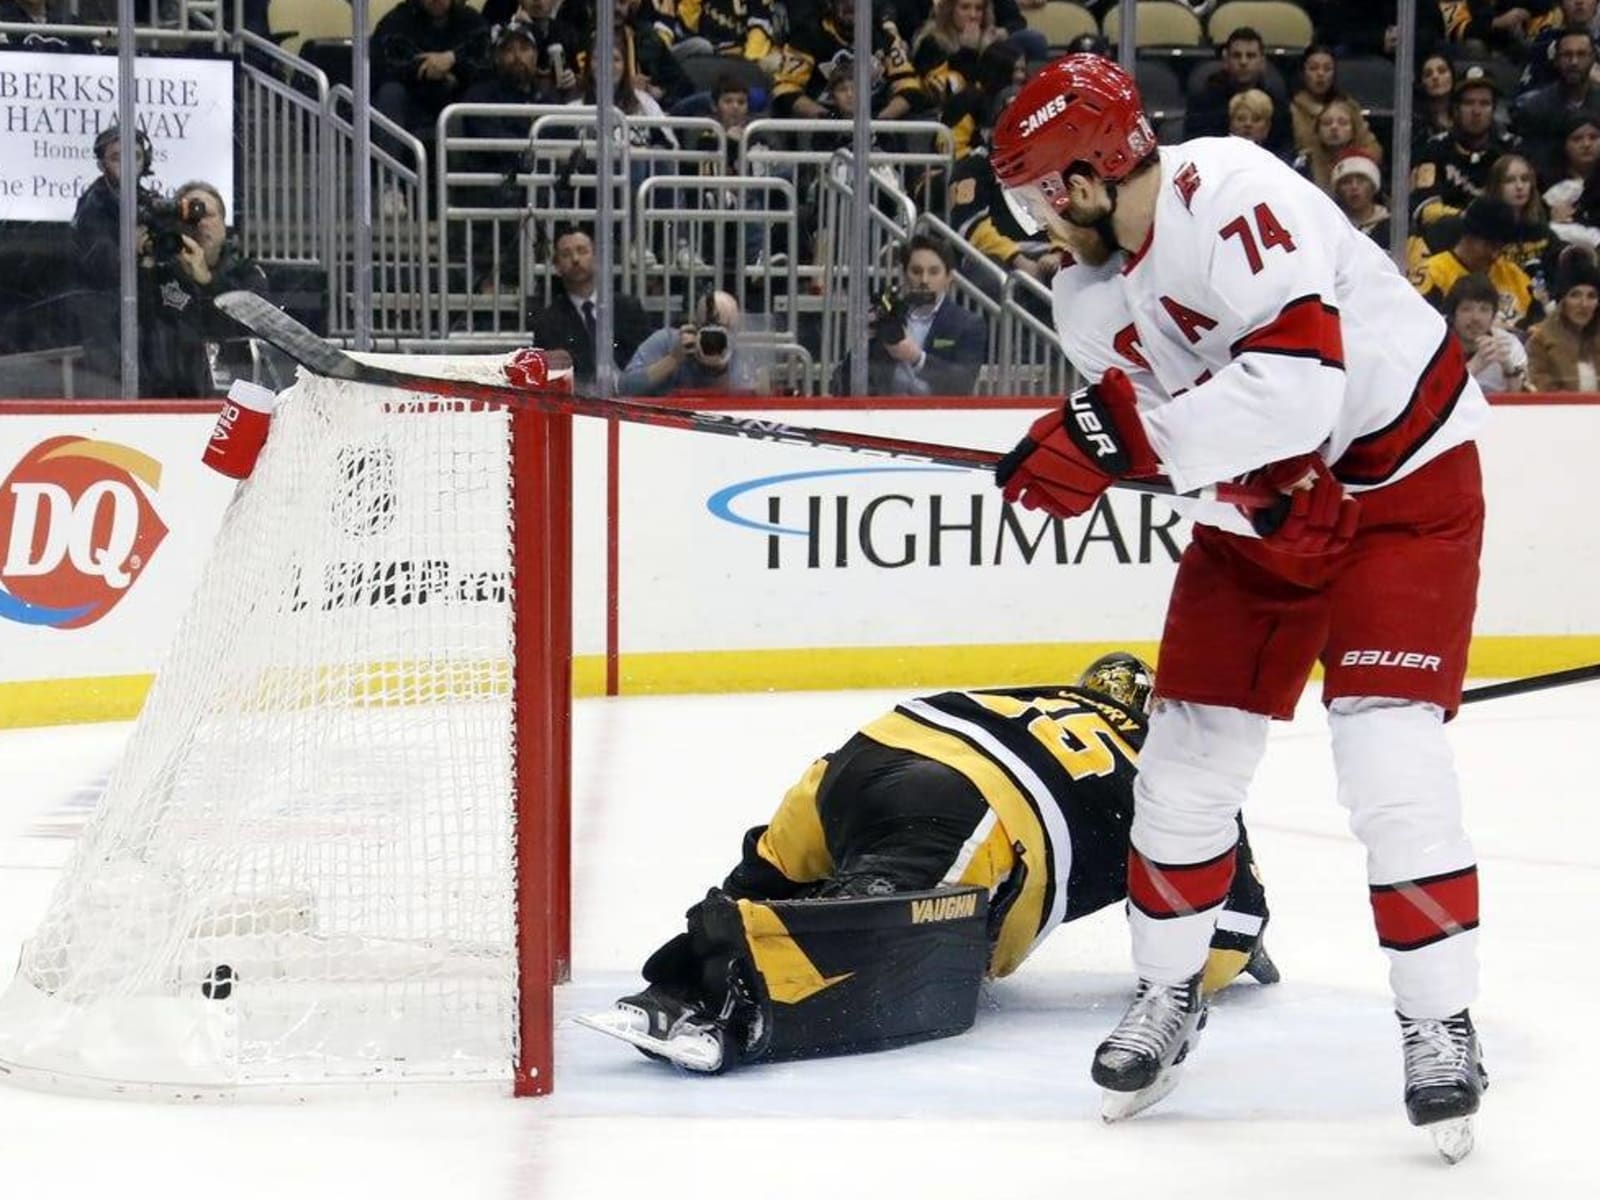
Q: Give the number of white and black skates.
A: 3